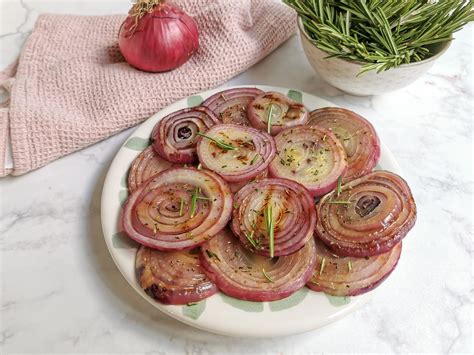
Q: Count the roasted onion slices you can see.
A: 13